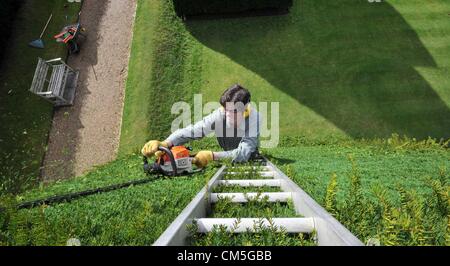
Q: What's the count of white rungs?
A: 5